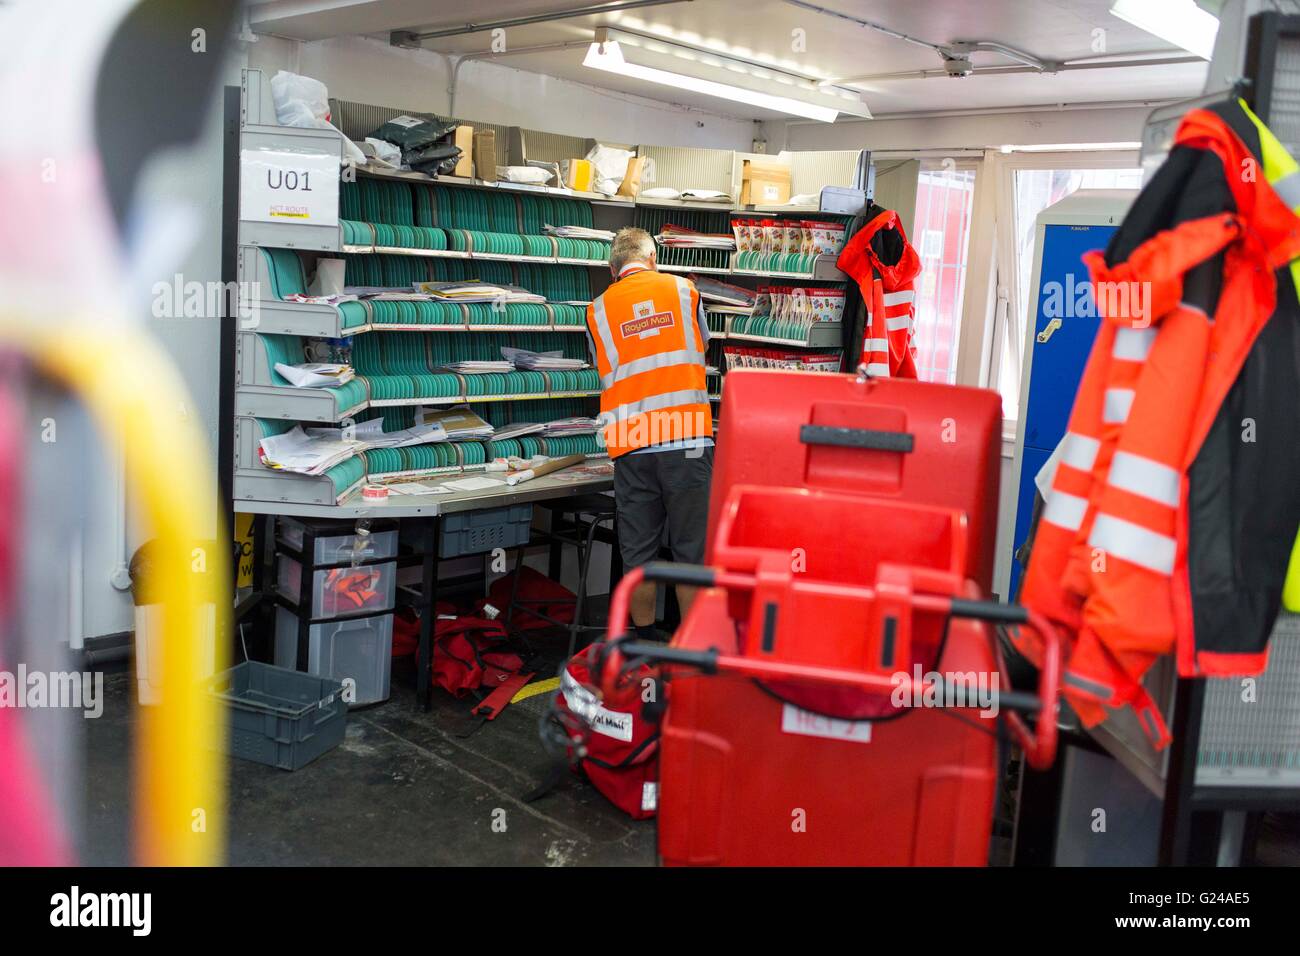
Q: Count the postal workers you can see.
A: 1